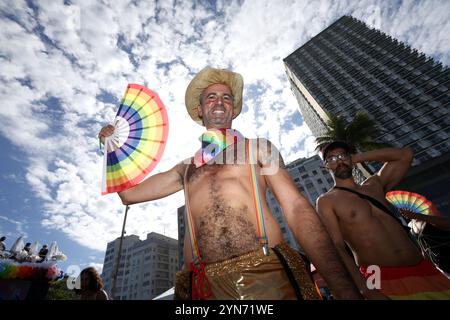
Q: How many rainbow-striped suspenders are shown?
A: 2